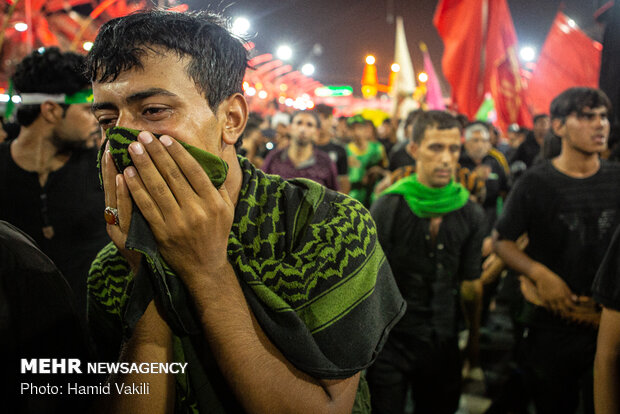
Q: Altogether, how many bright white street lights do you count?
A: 4